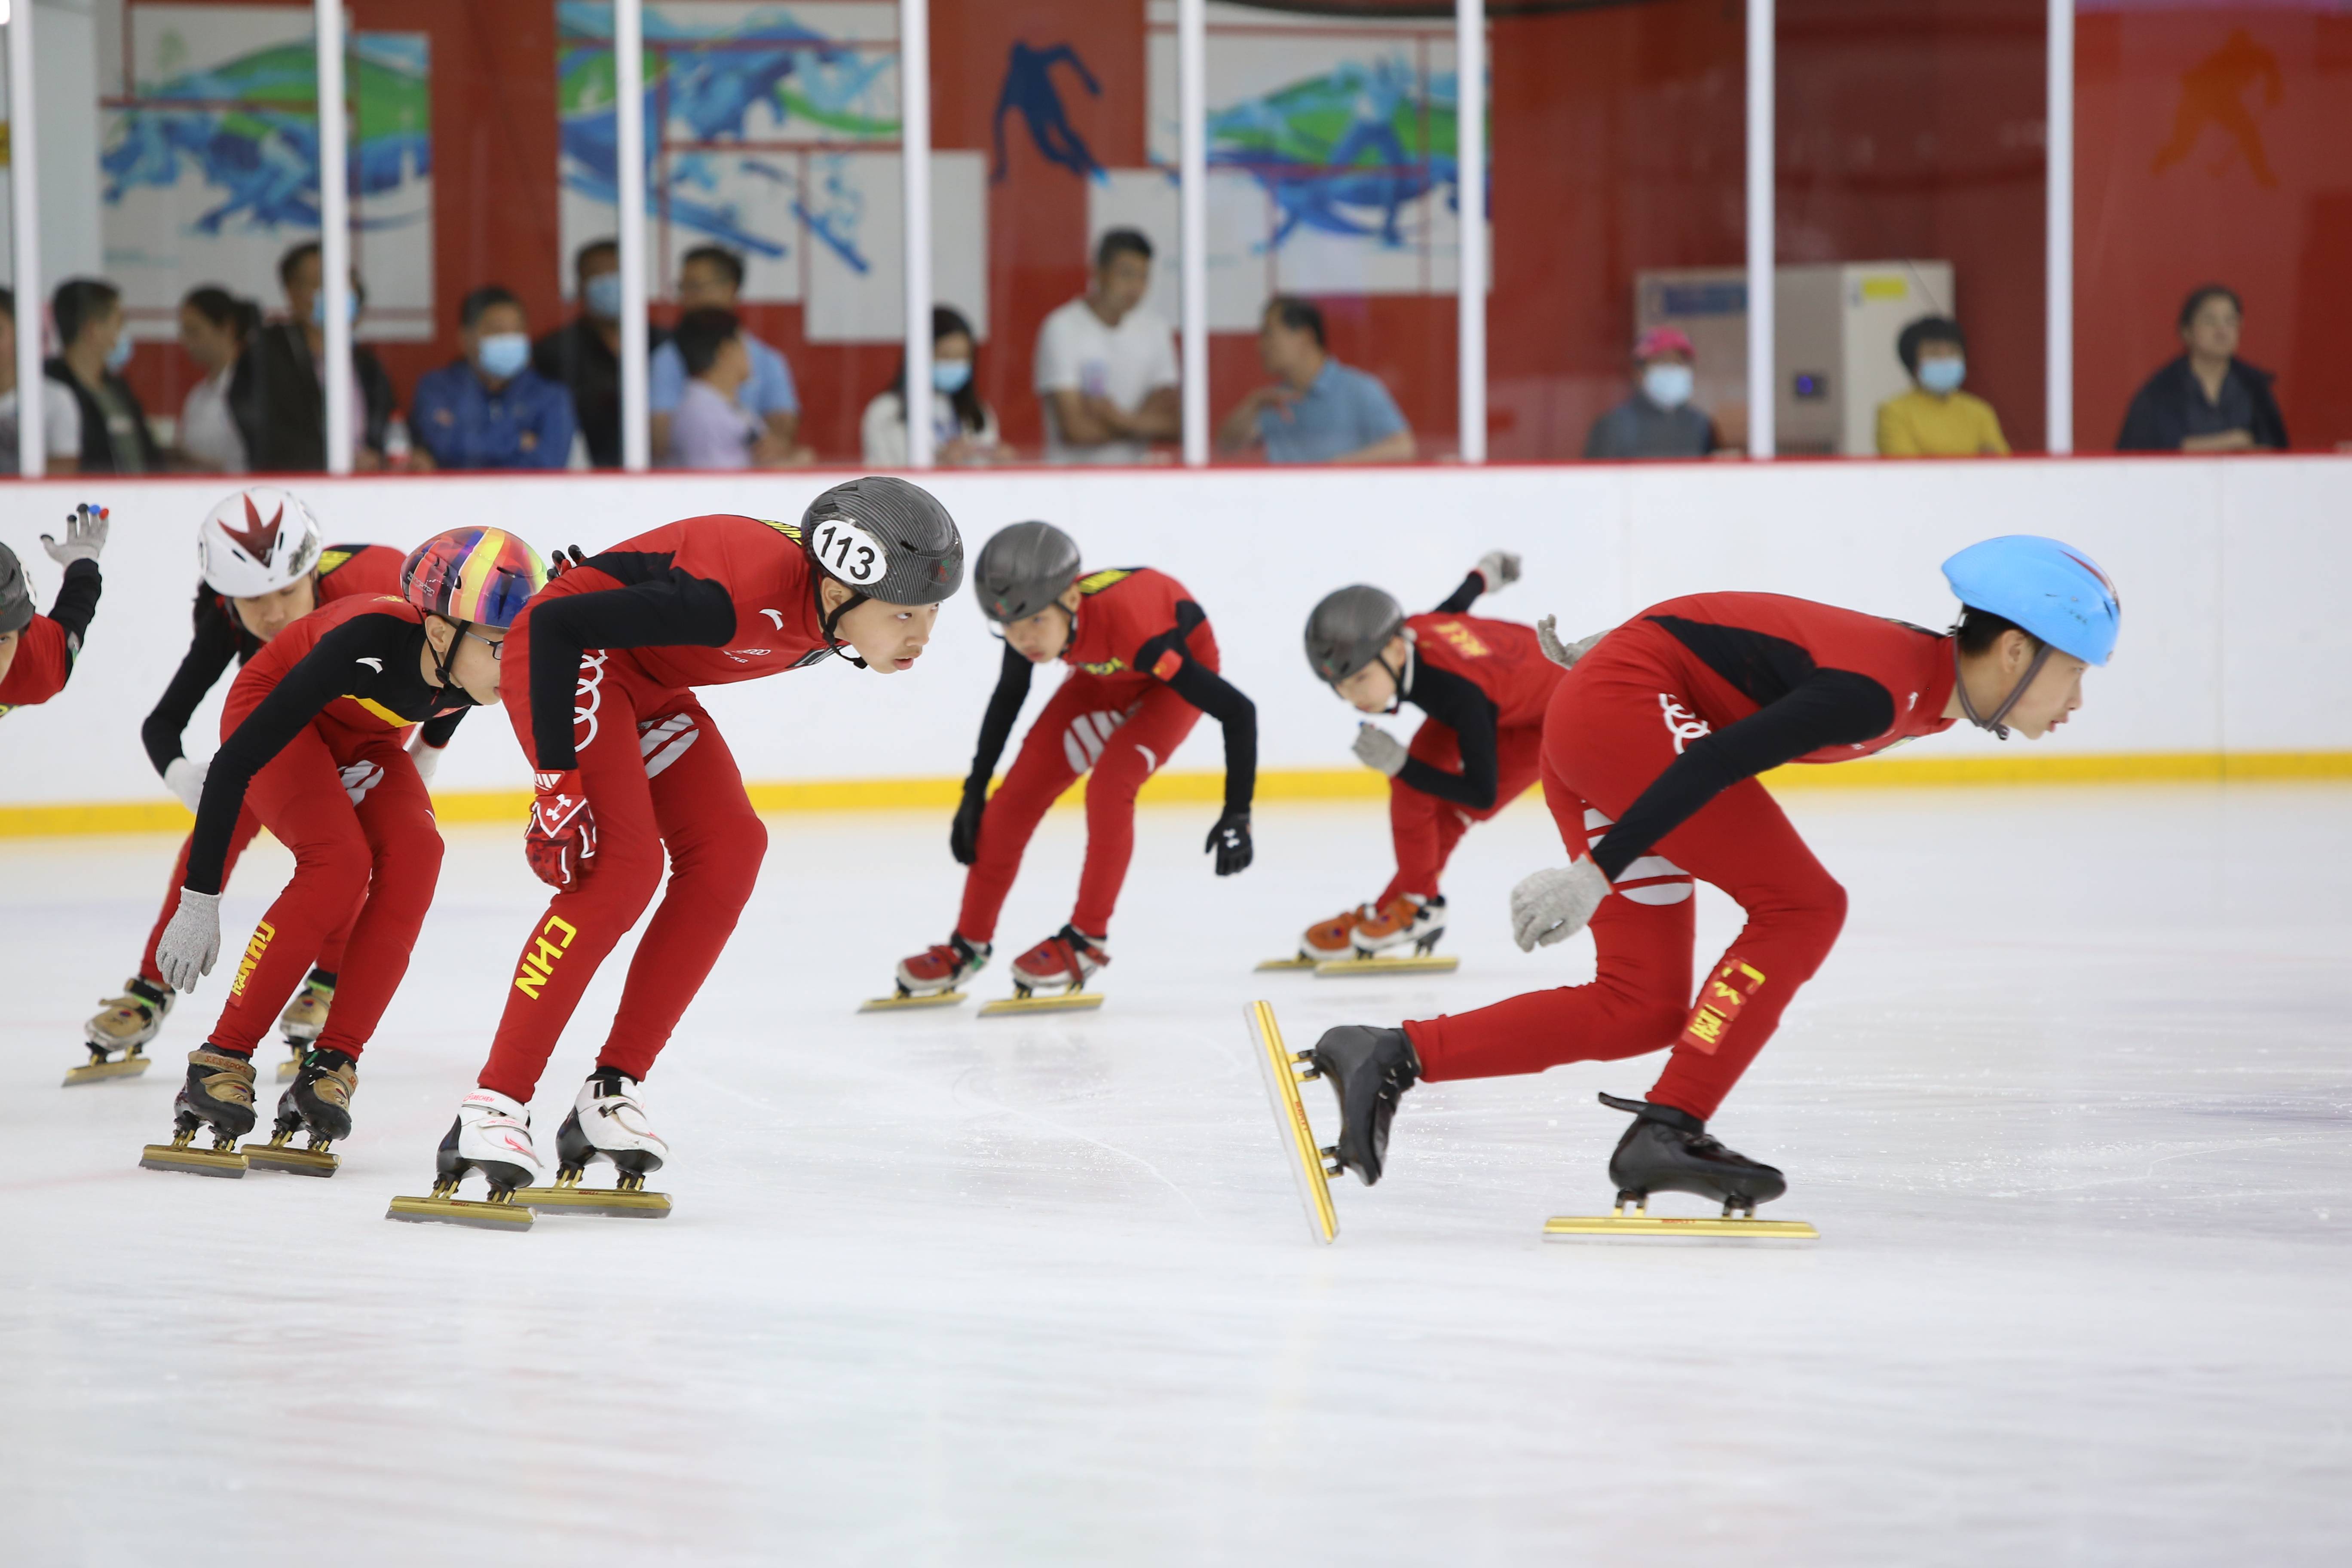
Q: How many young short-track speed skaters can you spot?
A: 7